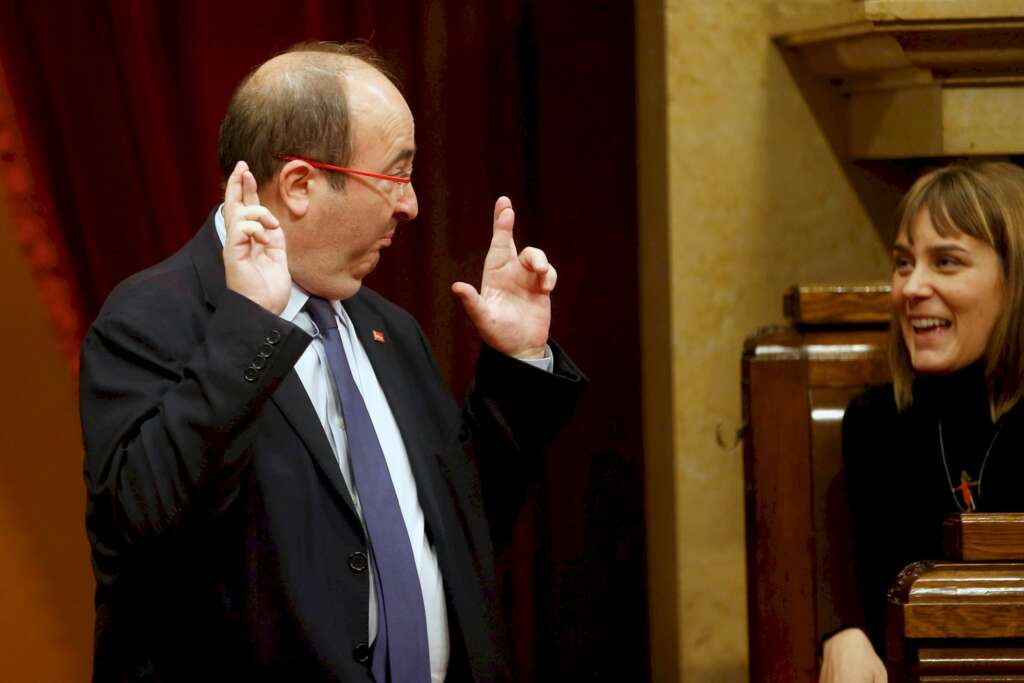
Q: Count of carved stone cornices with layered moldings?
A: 1